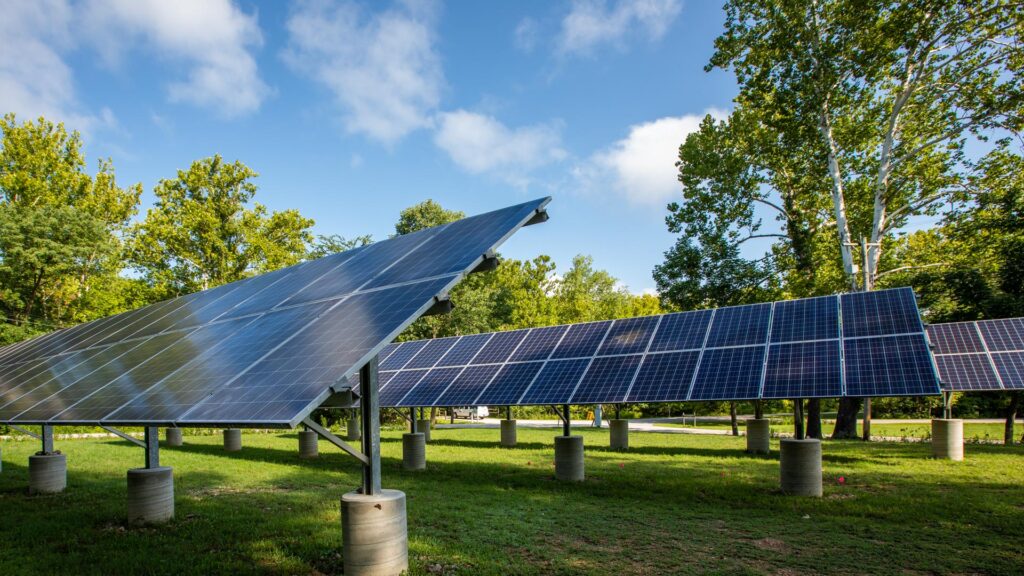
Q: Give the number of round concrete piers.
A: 15